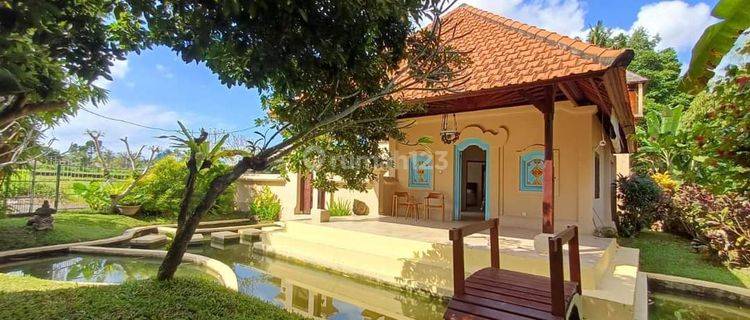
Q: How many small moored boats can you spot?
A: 0